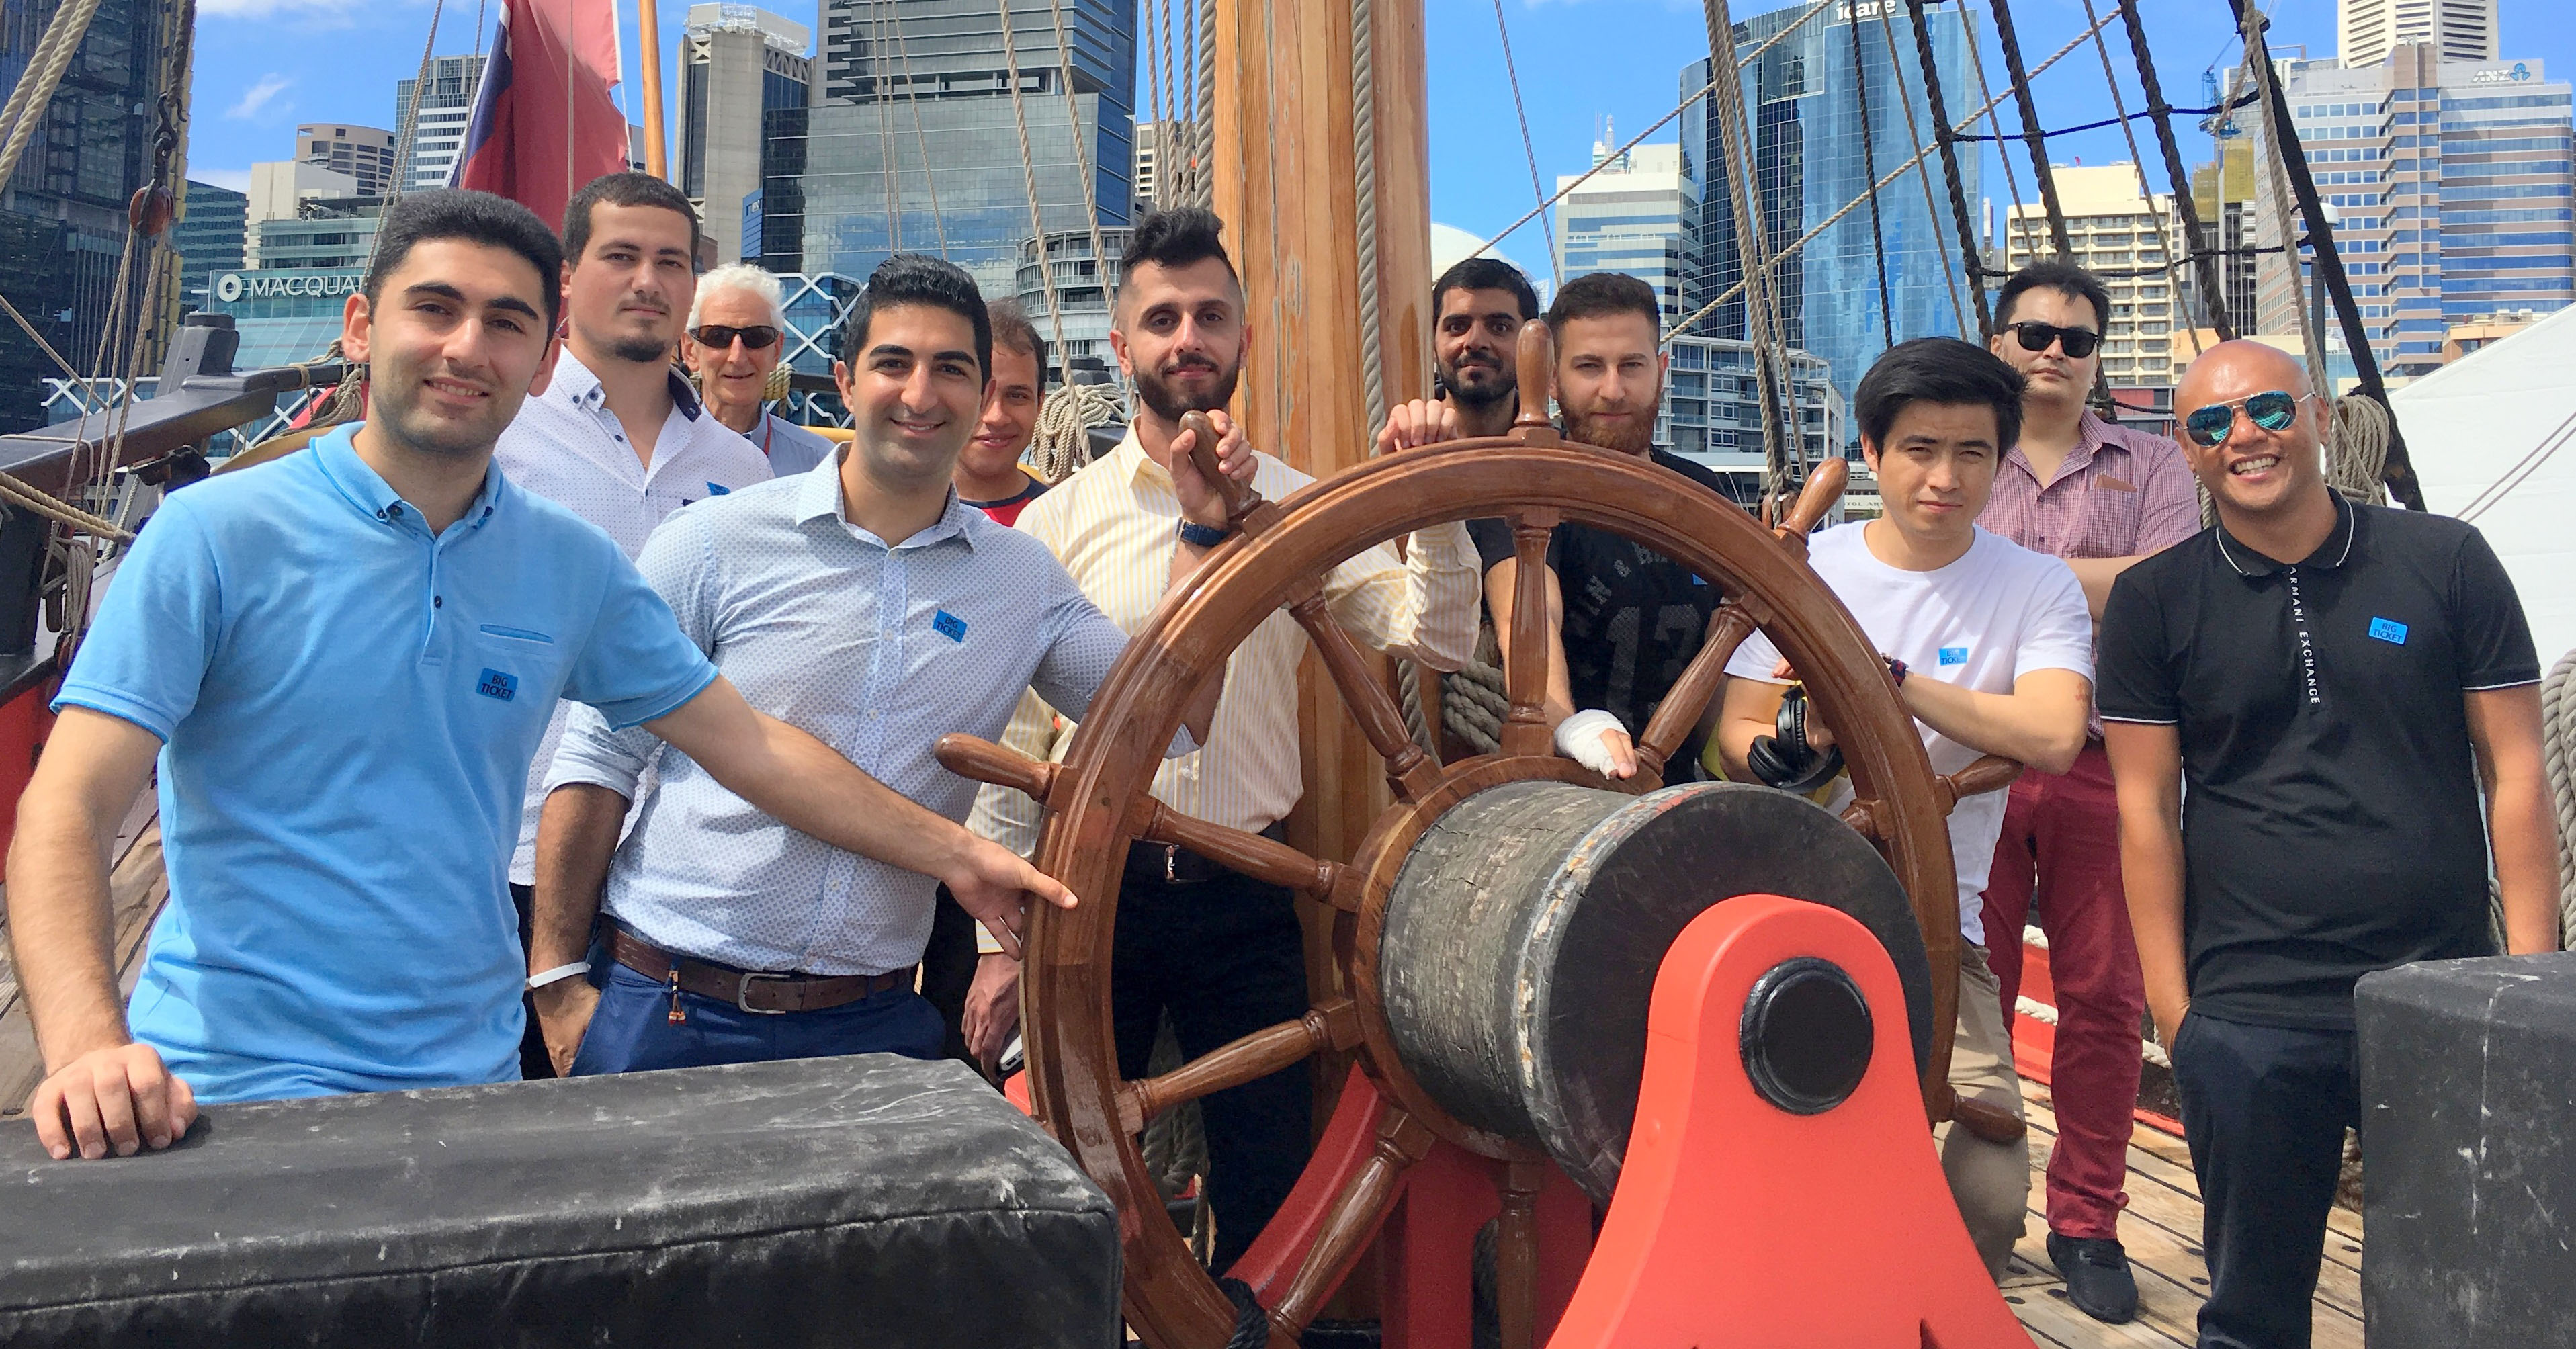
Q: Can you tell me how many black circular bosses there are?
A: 1